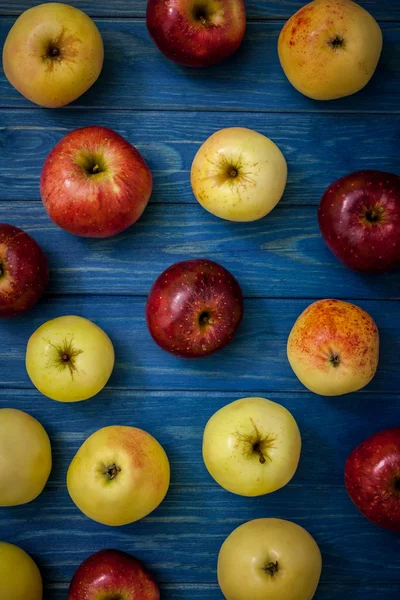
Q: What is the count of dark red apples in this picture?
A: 6